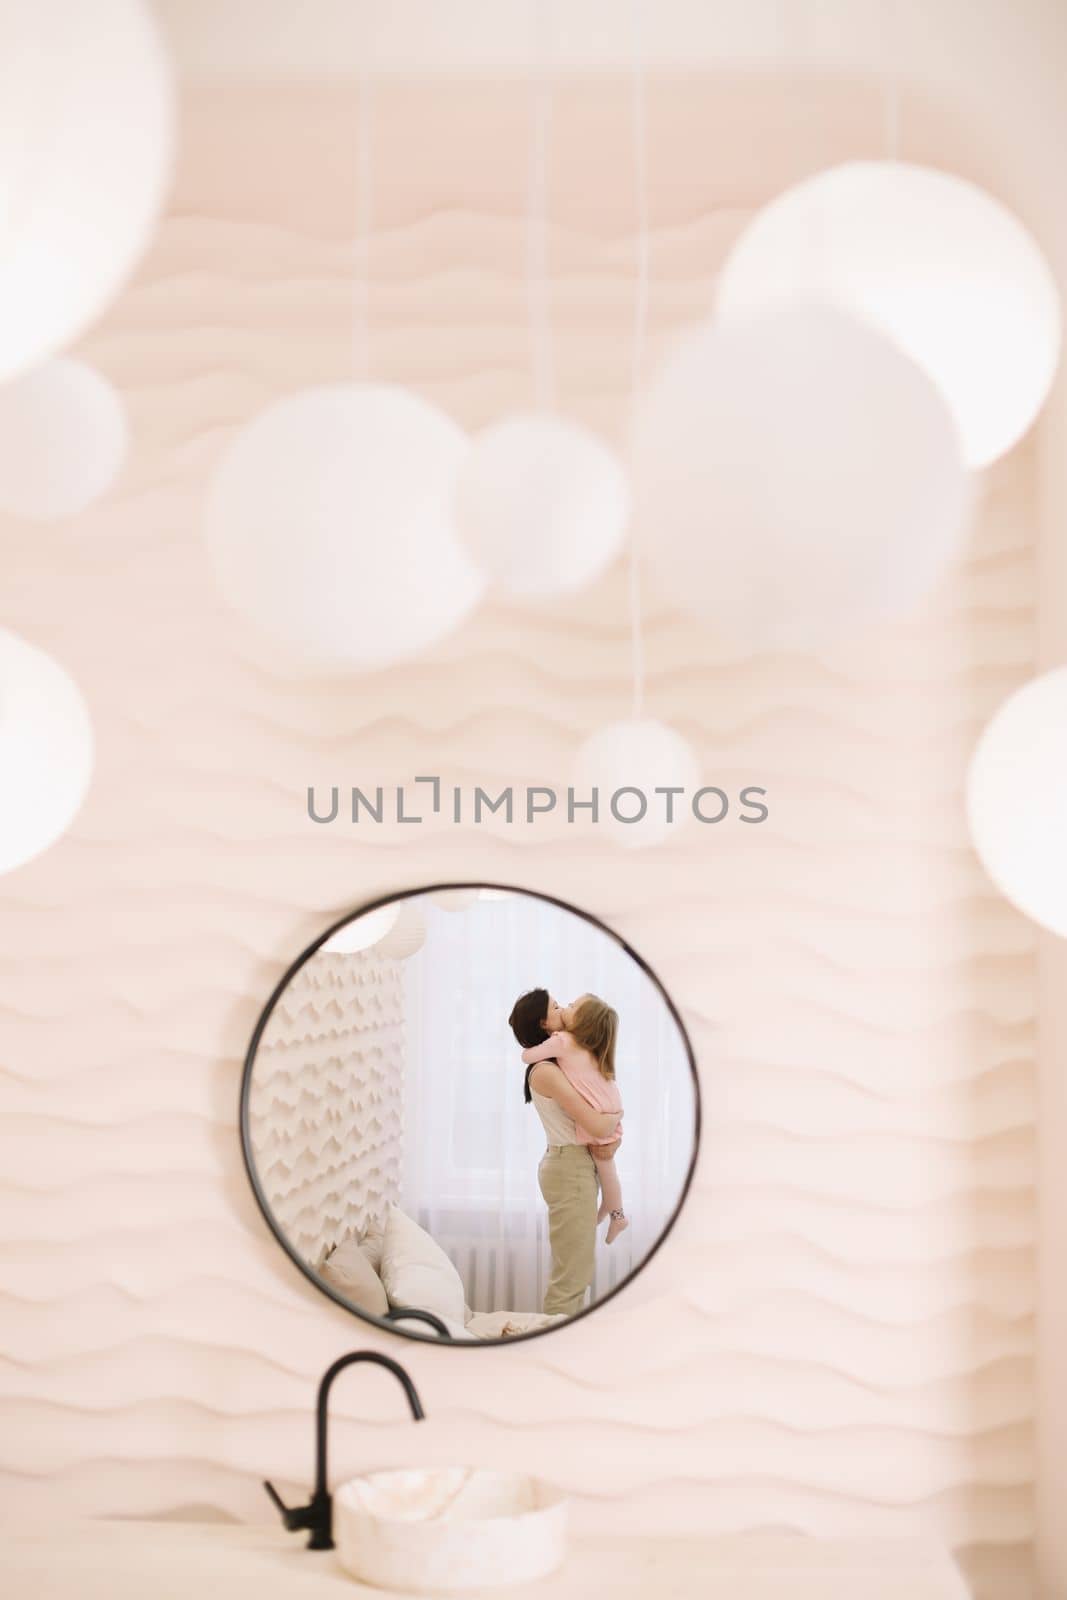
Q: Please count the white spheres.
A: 9